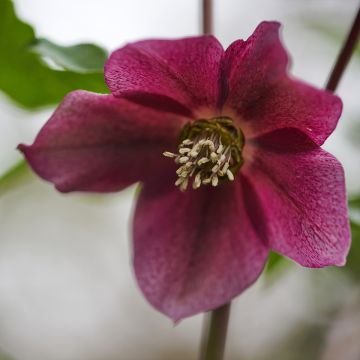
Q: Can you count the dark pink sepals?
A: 5